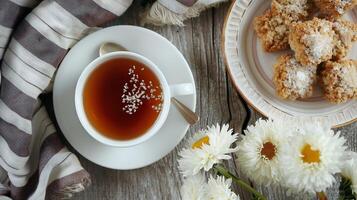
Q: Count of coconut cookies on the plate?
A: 7